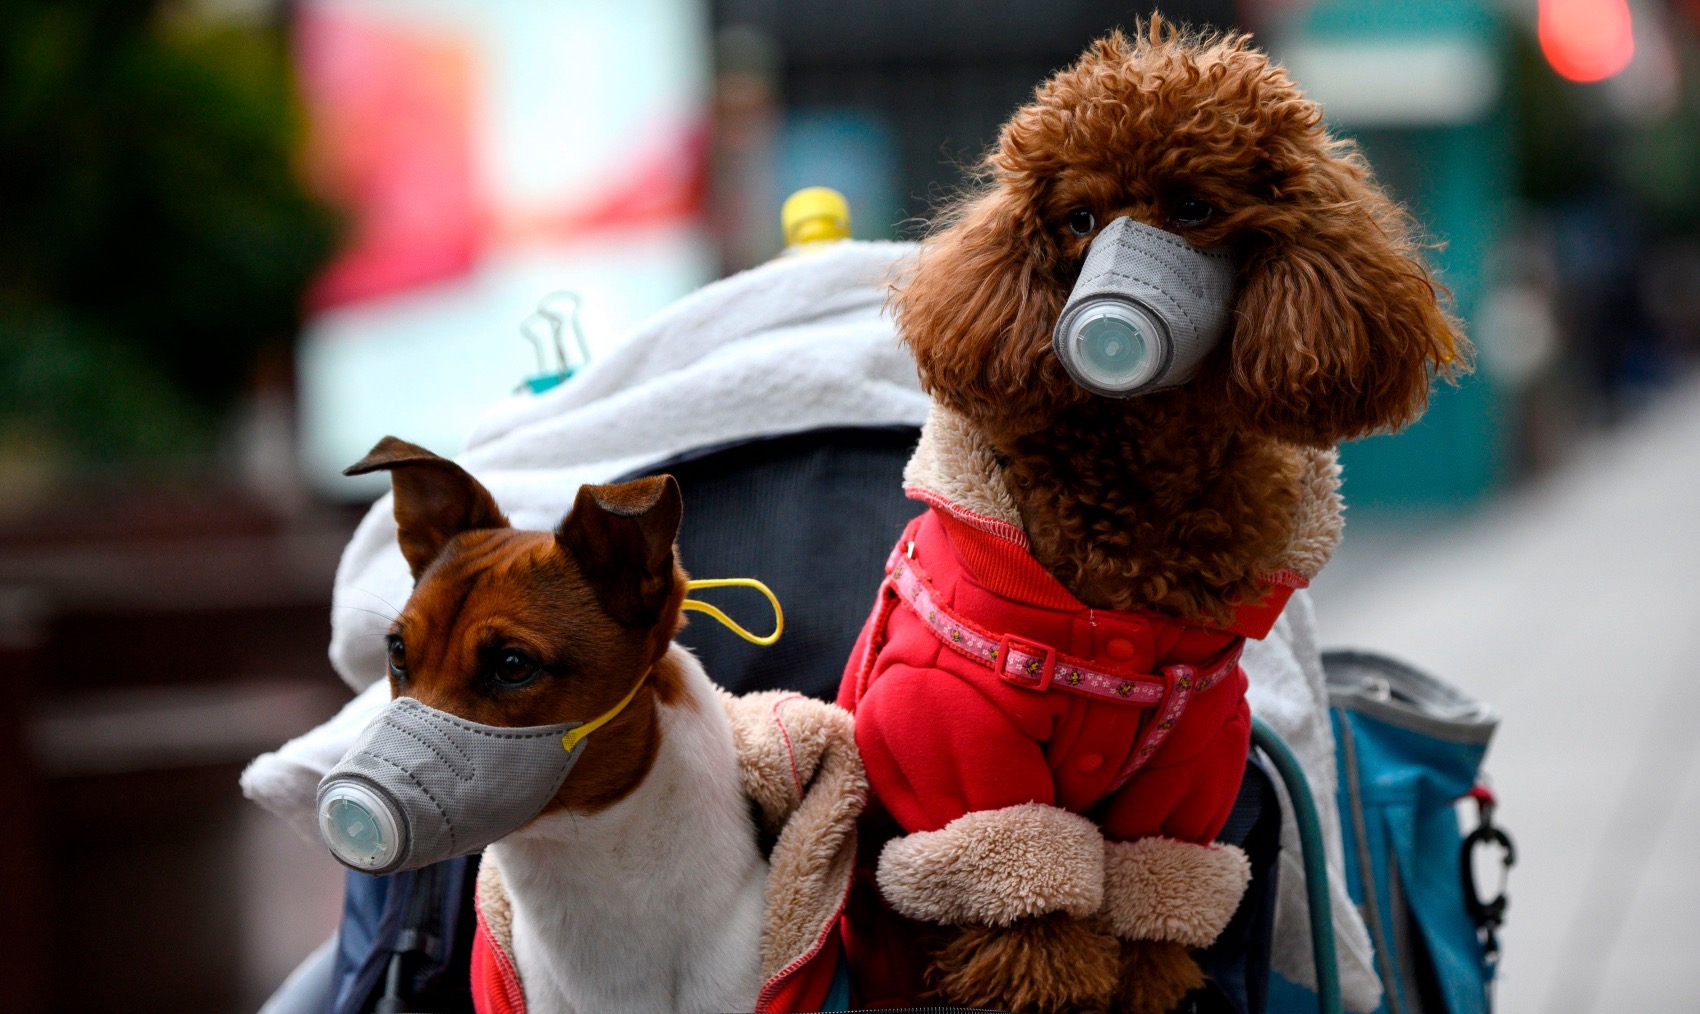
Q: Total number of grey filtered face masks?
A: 2